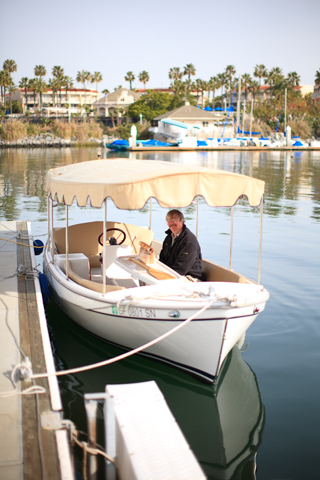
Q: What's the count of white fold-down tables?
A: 1